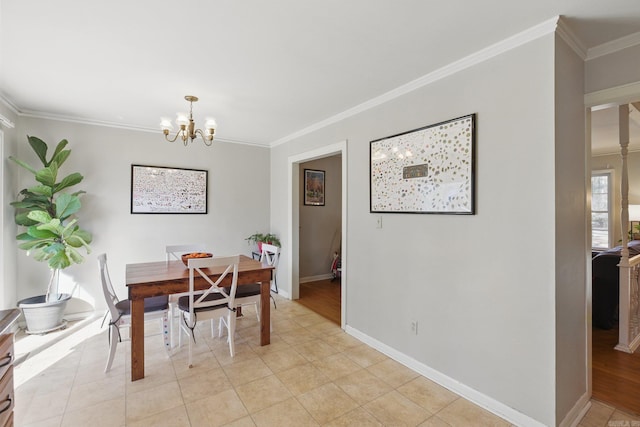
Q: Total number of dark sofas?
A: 1